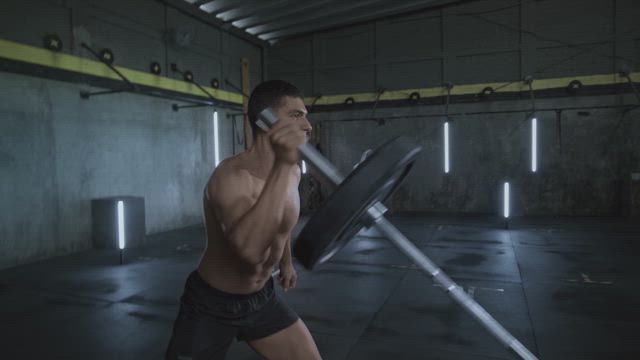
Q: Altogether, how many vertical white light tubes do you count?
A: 6